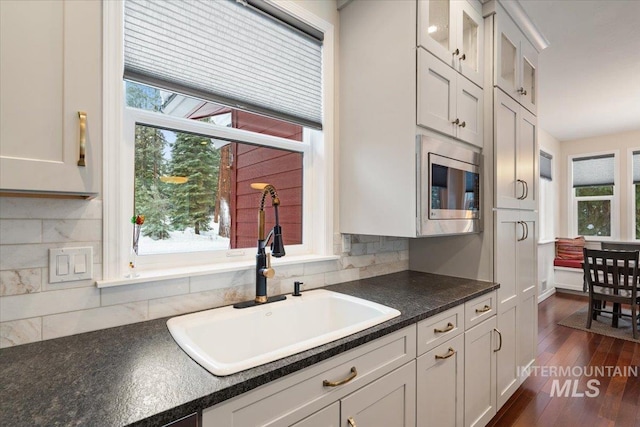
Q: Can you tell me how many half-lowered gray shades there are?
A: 4